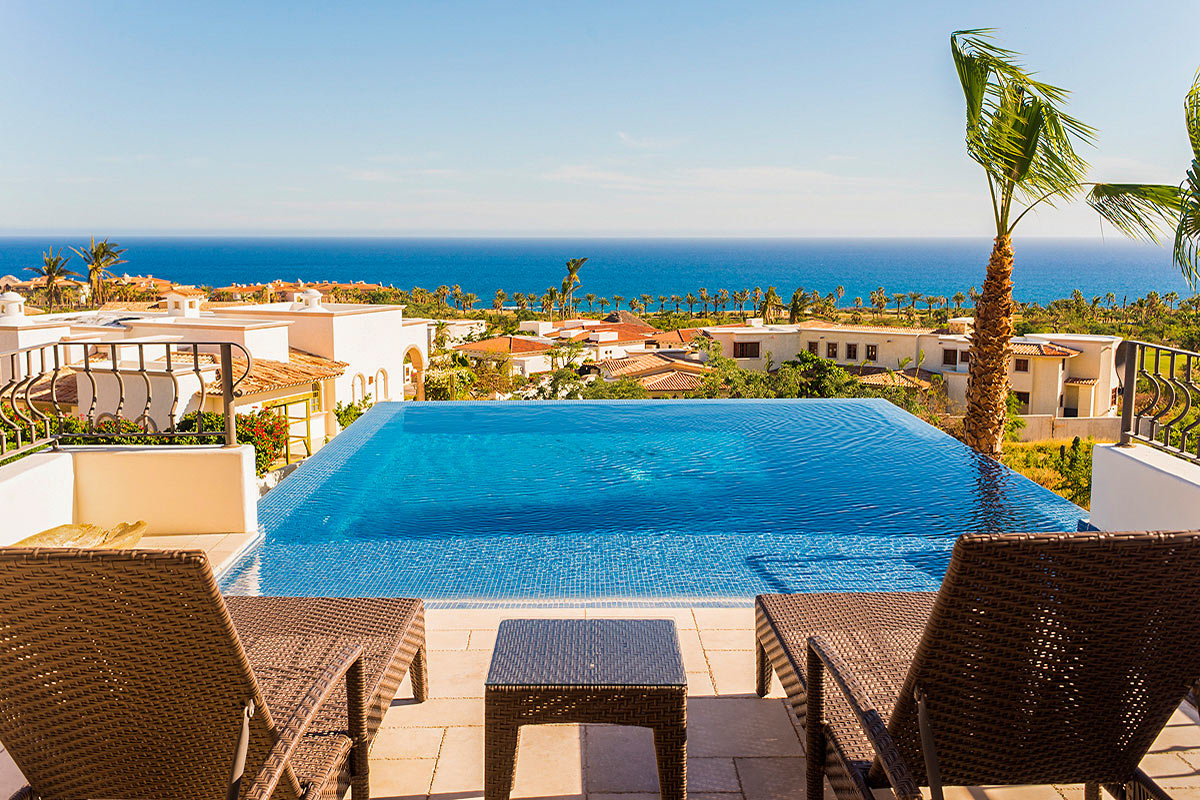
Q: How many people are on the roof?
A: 0